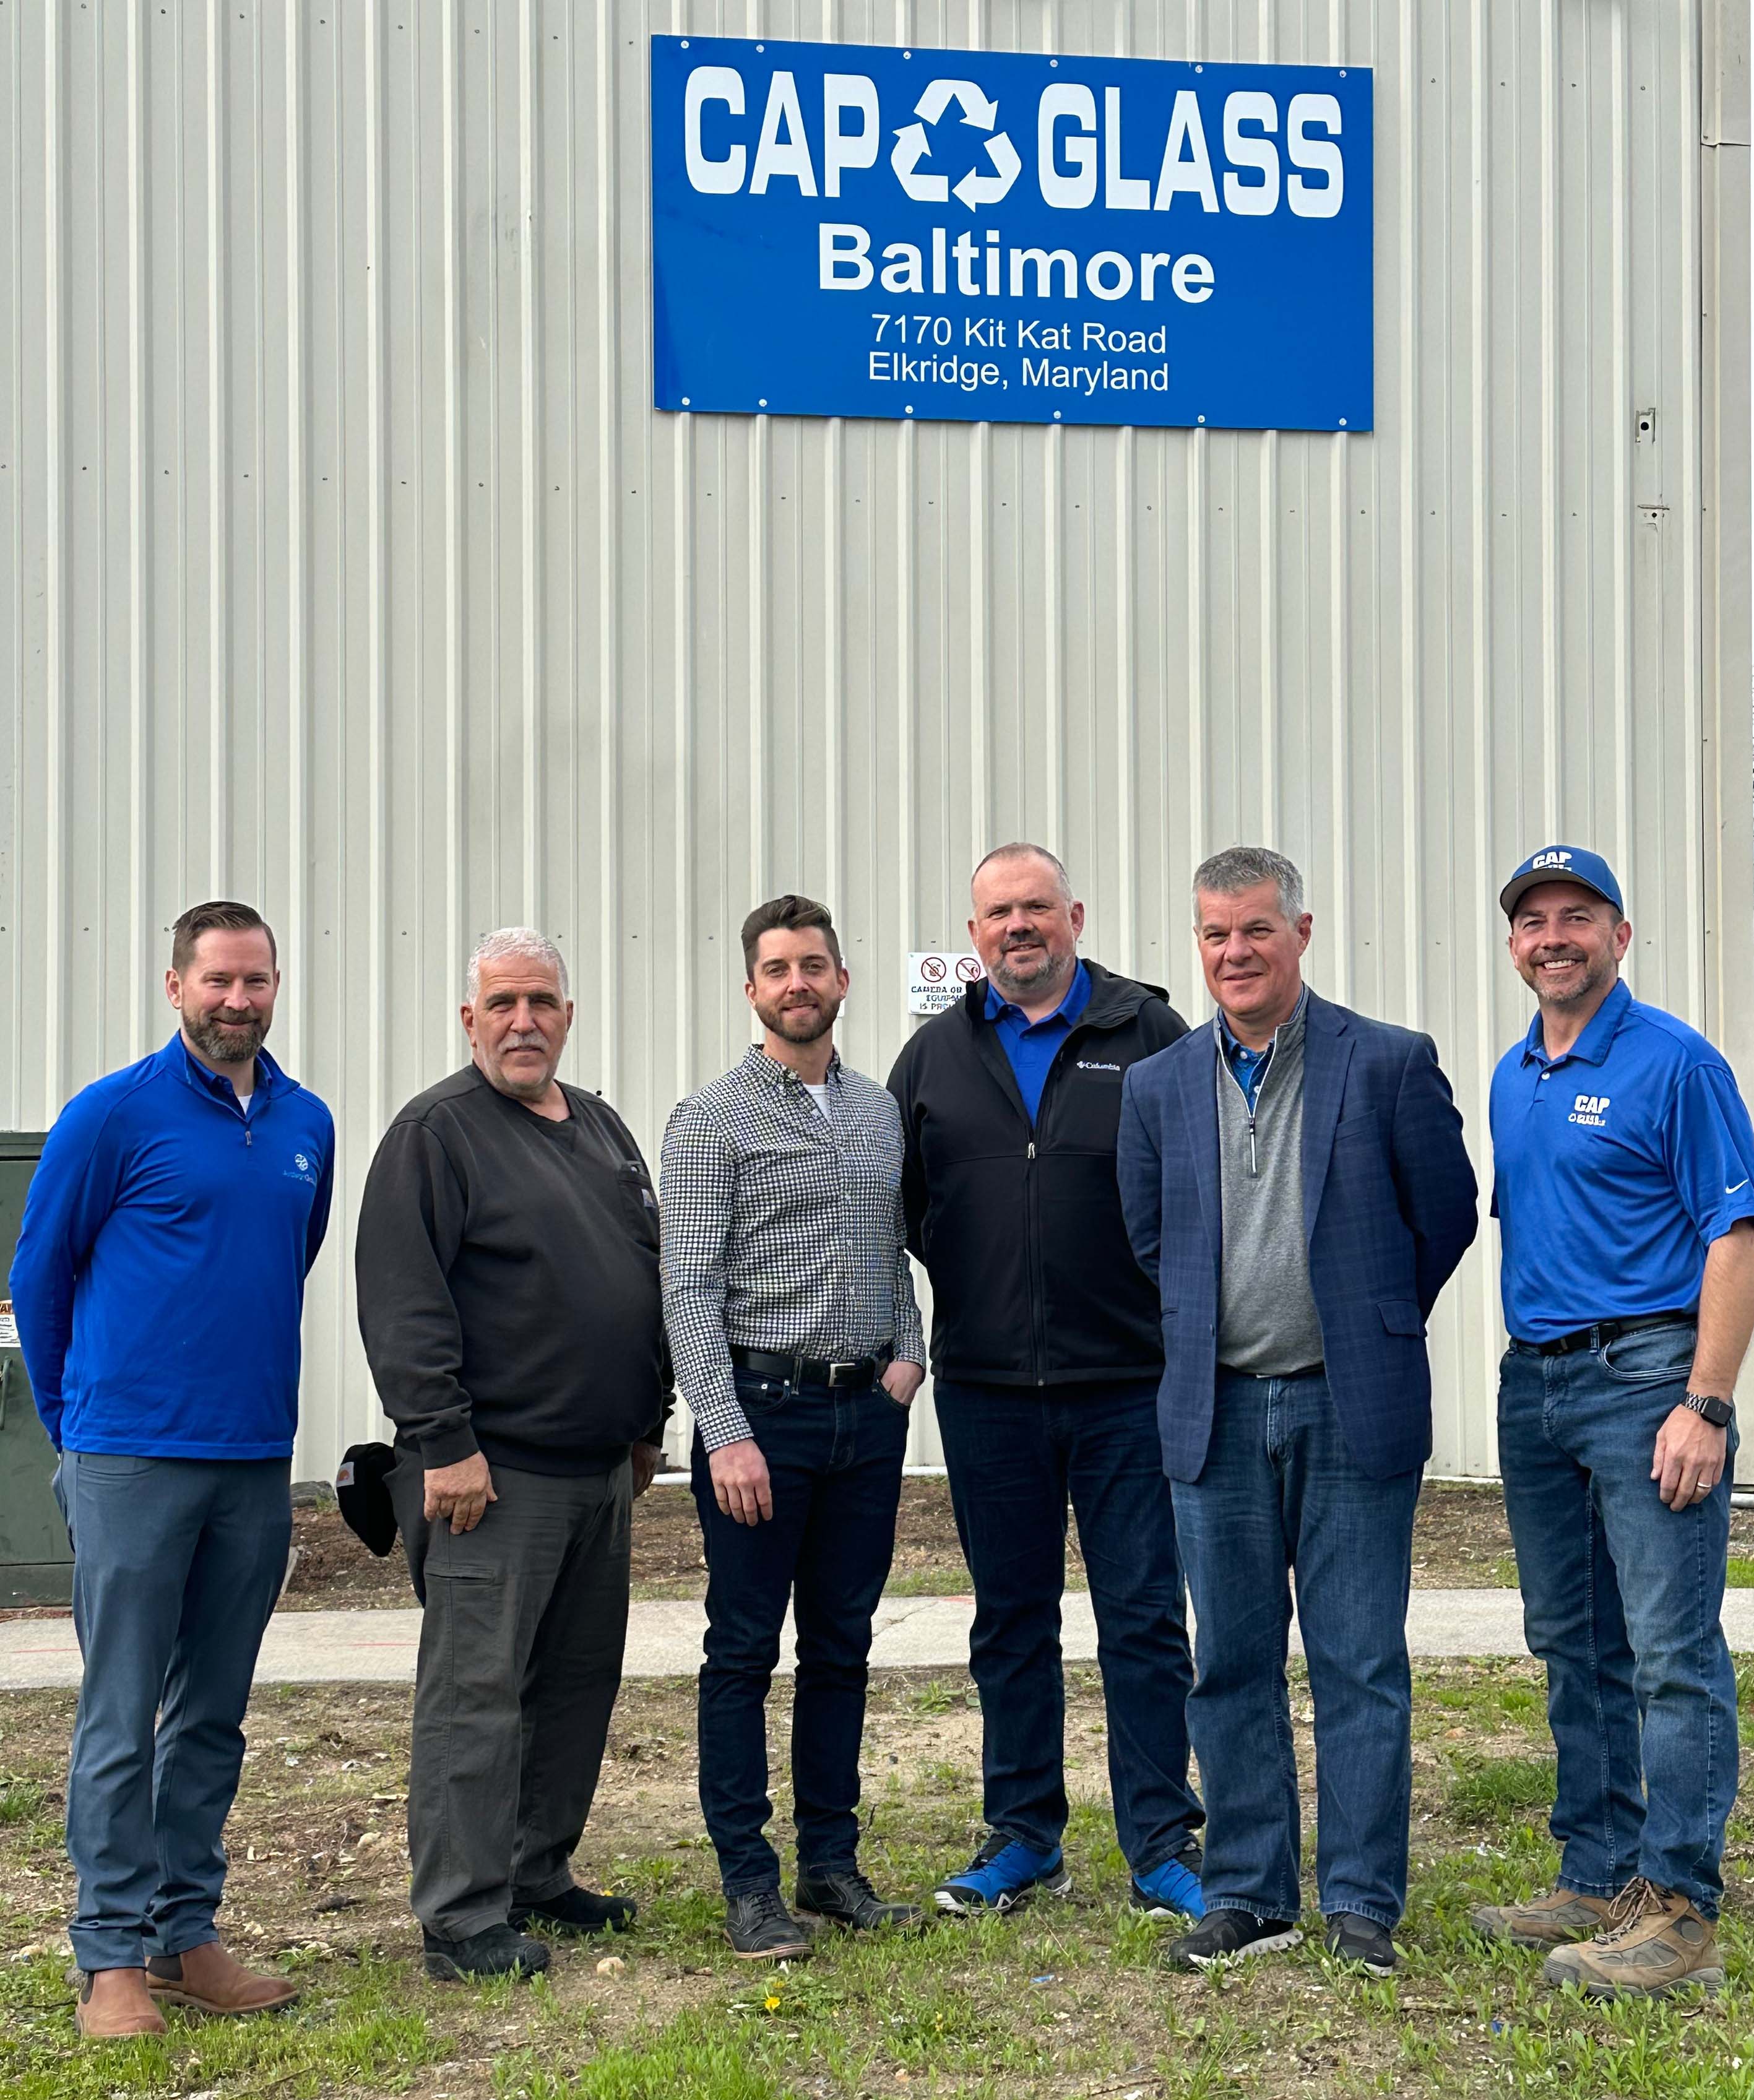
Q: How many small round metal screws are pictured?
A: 12